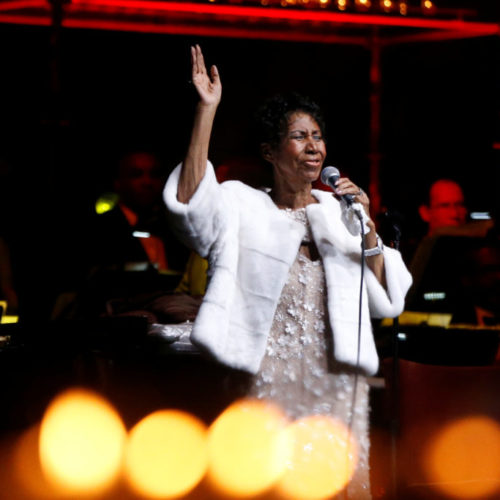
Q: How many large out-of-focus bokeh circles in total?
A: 5